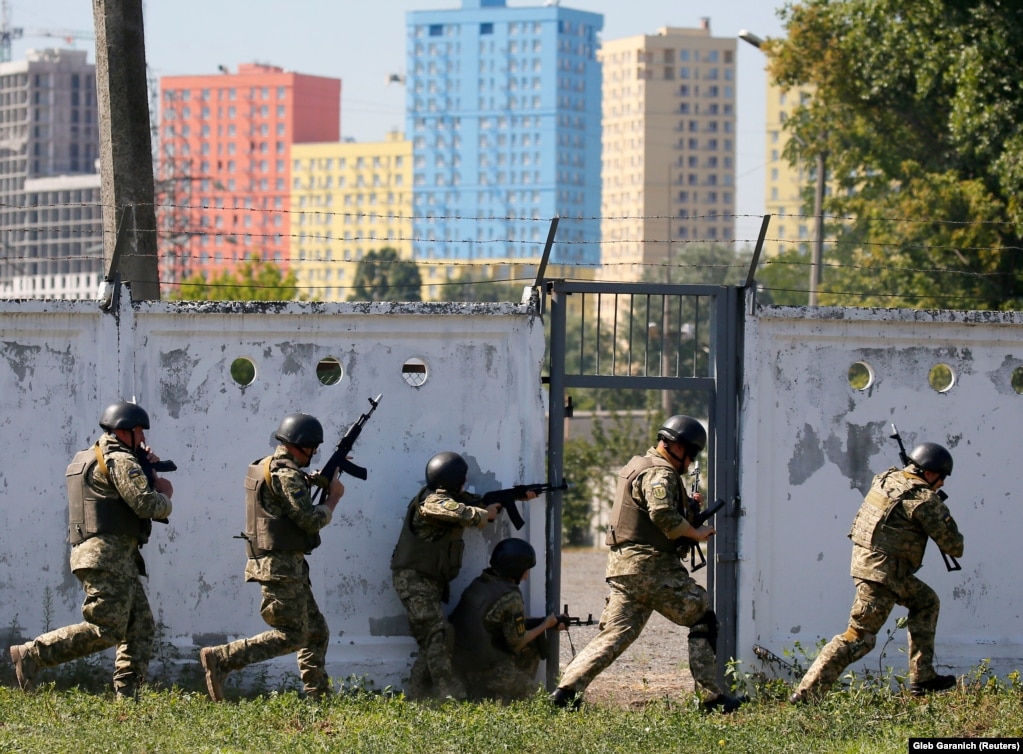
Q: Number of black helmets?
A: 6